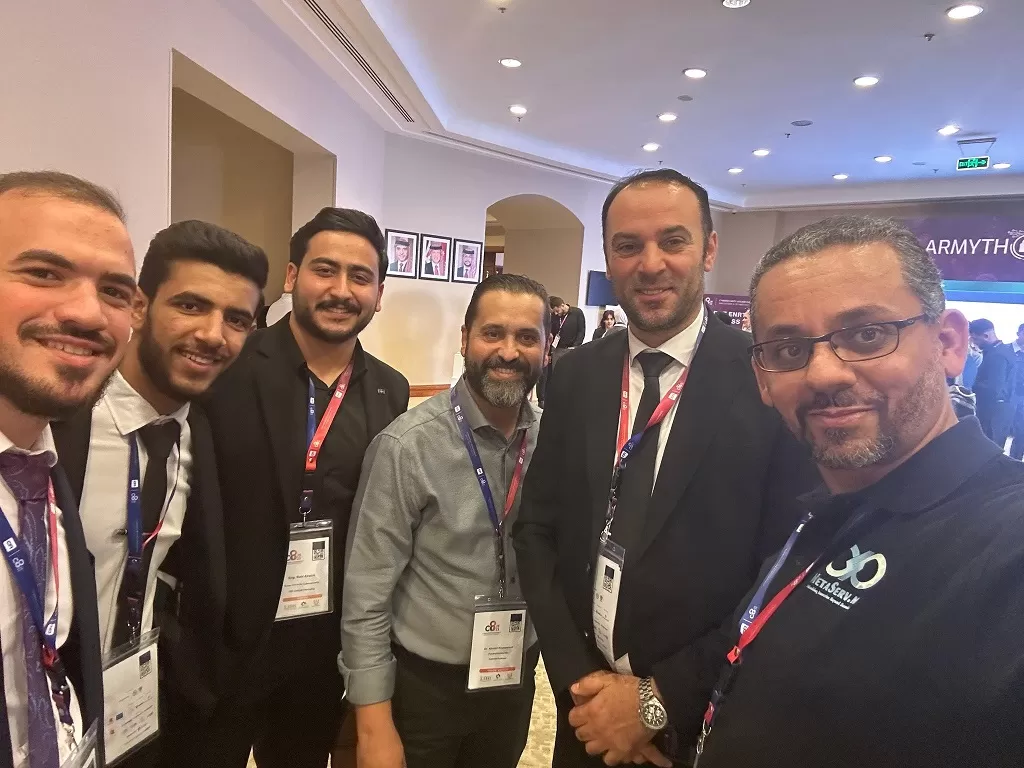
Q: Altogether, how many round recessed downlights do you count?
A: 14